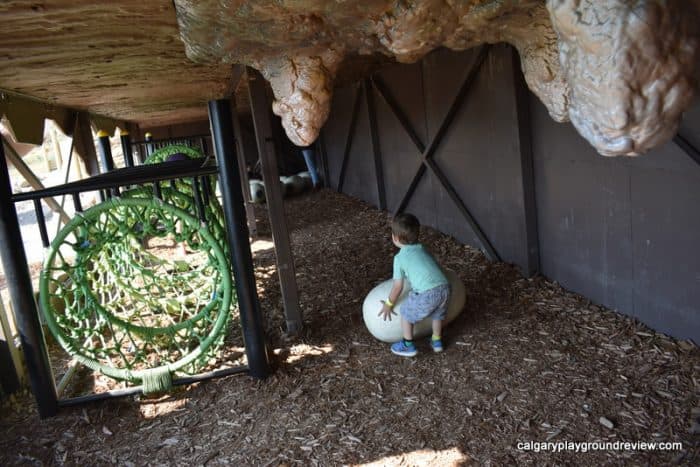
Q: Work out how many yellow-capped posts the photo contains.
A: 3